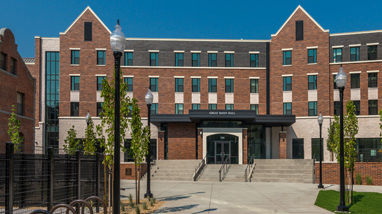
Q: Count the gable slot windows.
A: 2